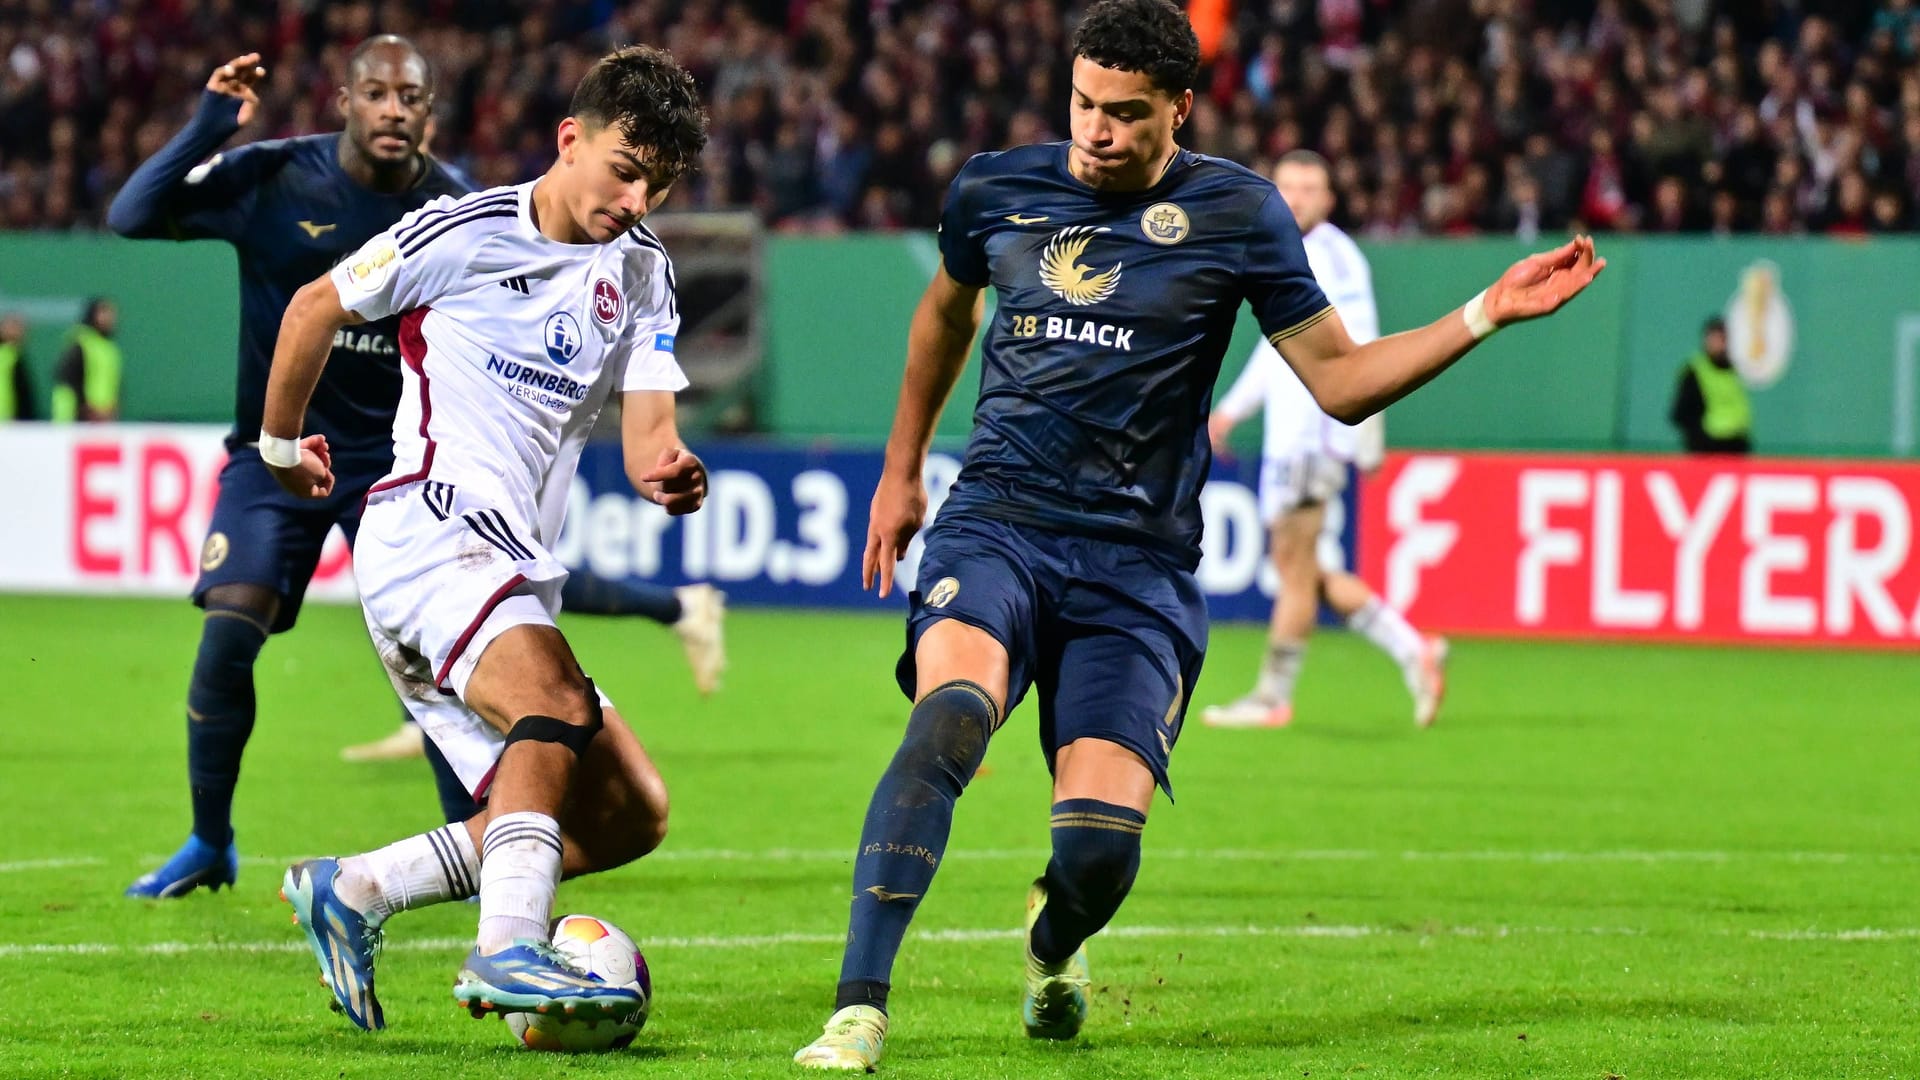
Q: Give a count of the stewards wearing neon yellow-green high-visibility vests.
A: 3